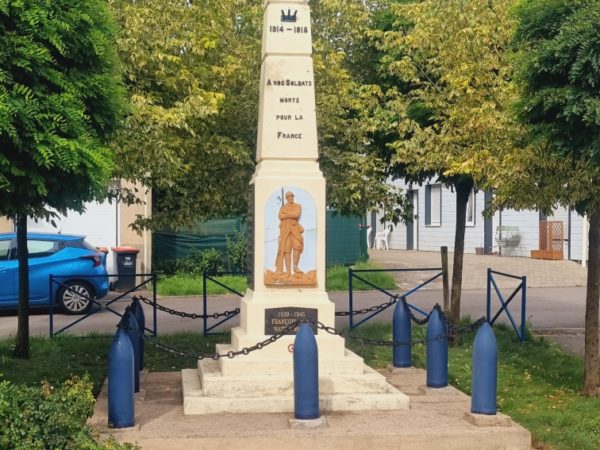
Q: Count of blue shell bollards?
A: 7